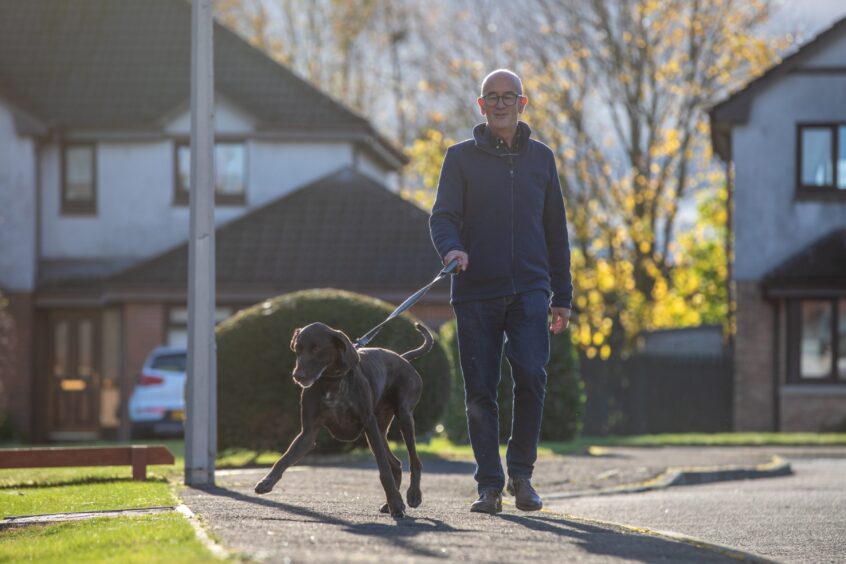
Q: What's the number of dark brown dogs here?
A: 1